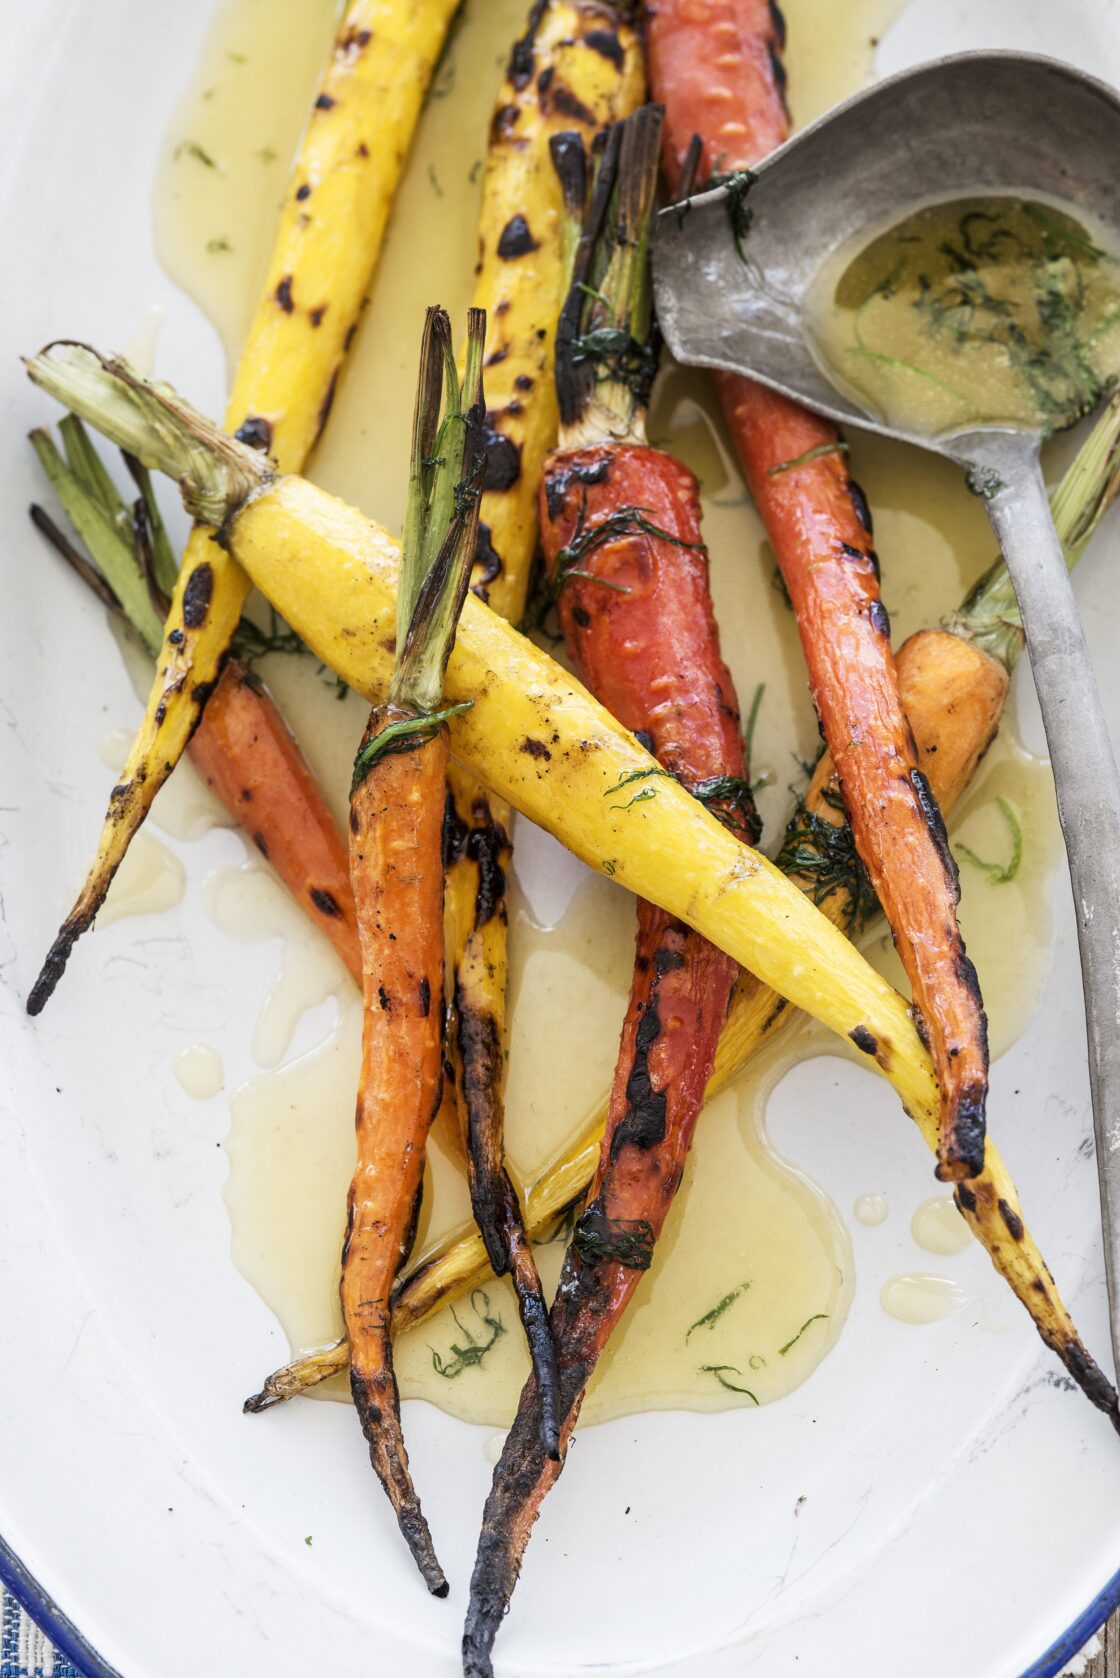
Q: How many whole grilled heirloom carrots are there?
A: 8